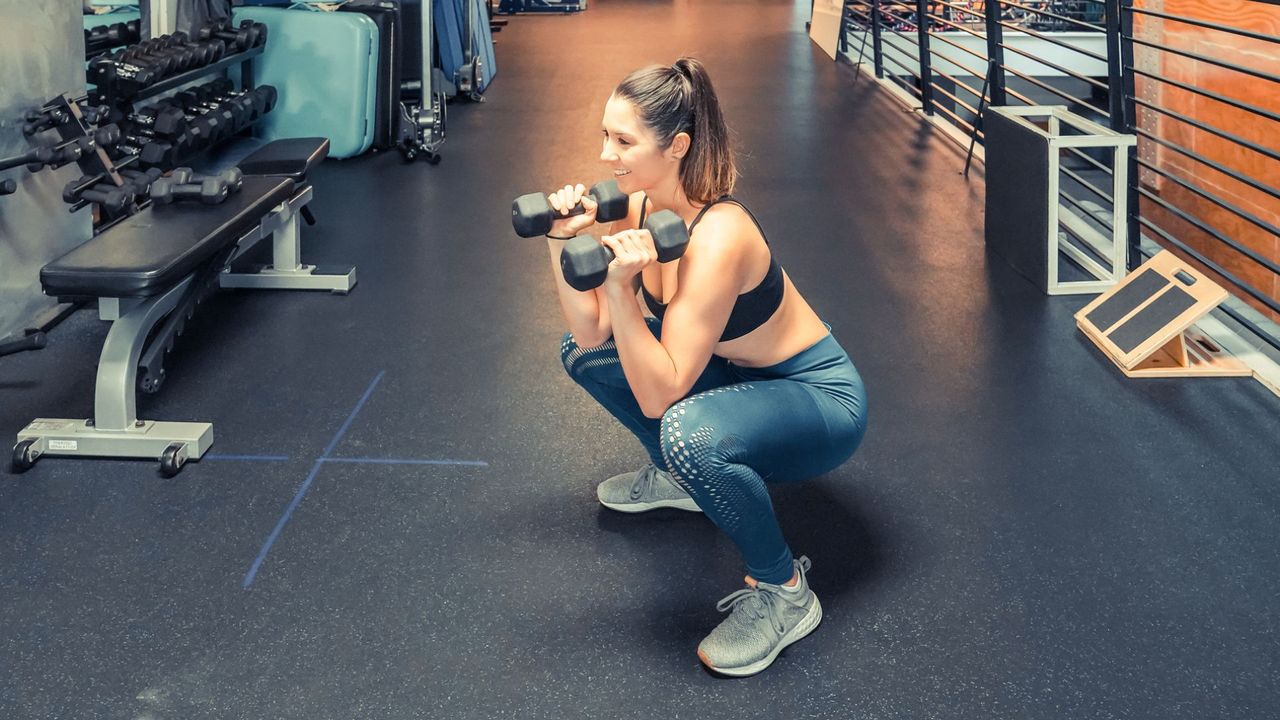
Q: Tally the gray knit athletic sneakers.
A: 2